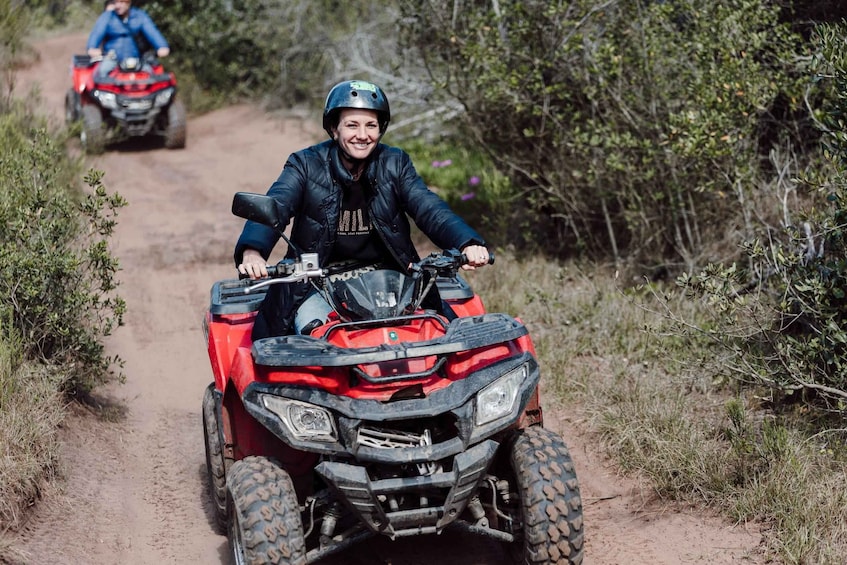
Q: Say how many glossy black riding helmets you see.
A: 1